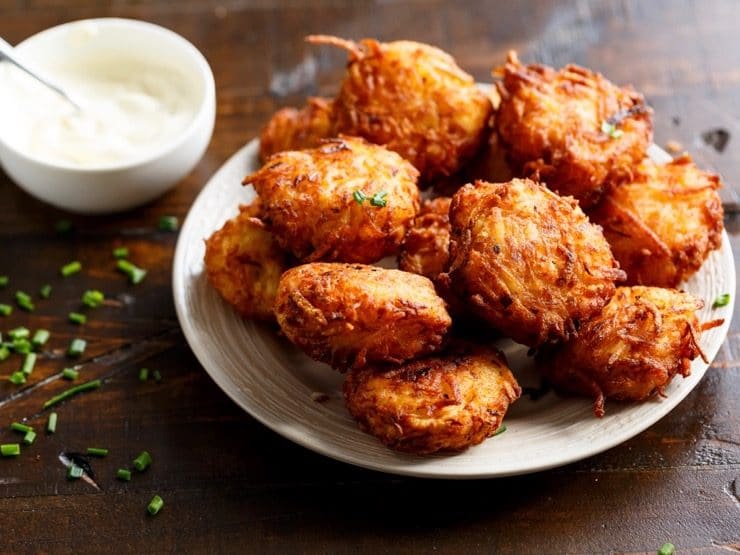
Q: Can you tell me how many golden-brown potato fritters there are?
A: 11